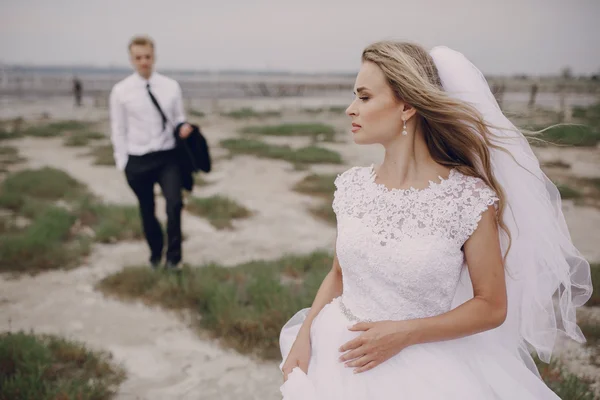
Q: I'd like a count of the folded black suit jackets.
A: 1